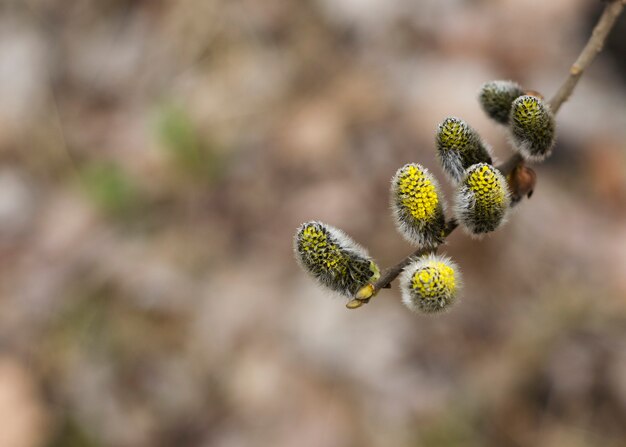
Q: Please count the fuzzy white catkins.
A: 7